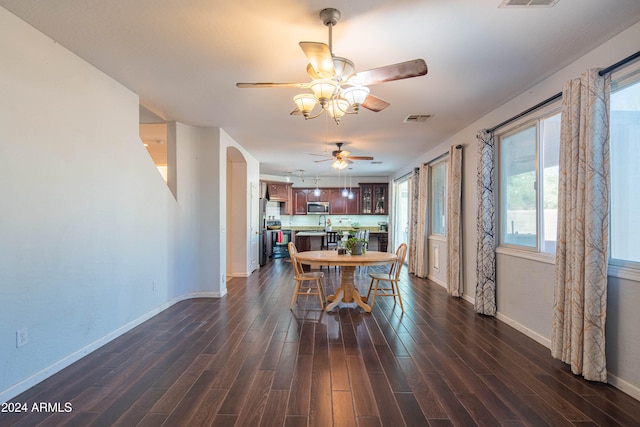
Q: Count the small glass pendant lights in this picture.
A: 3